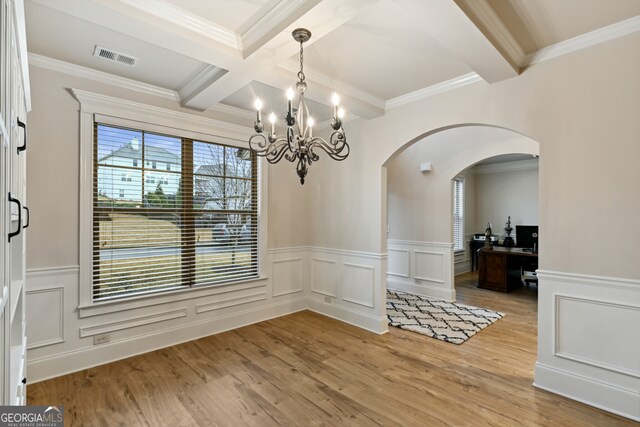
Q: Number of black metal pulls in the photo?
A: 3